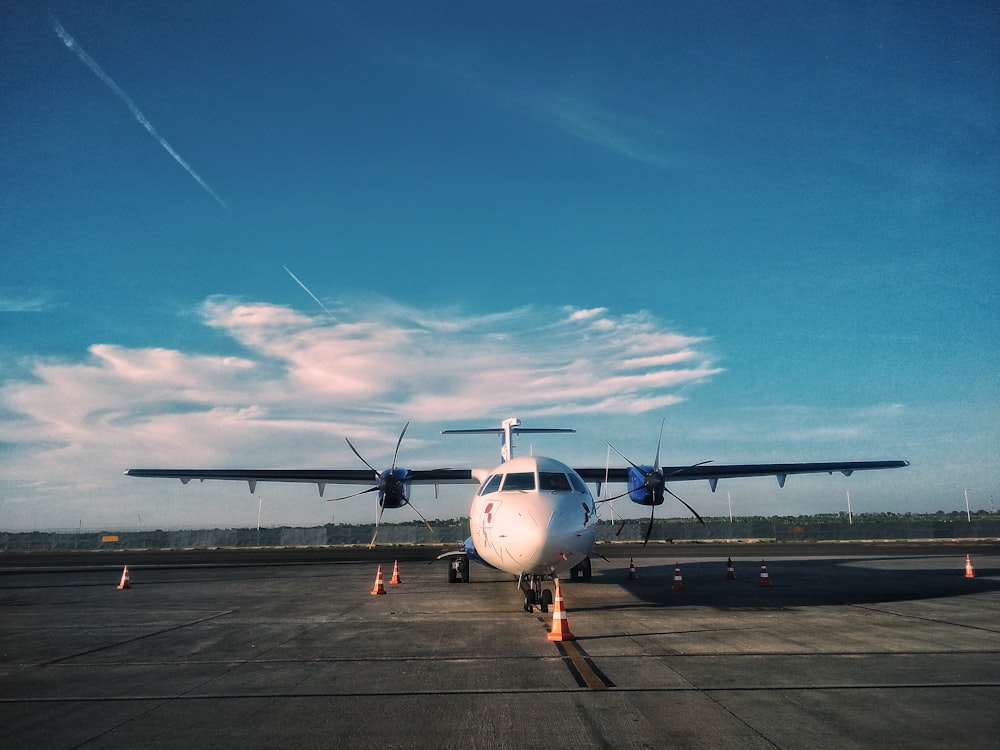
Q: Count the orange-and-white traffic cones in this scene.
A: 9